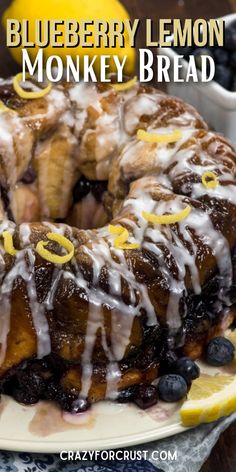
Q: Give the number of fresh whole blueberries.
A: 3